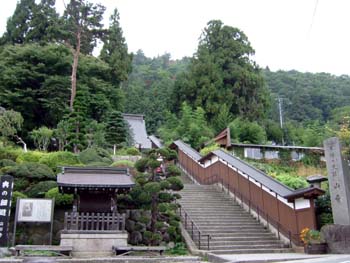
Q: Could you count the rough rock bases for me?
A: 1